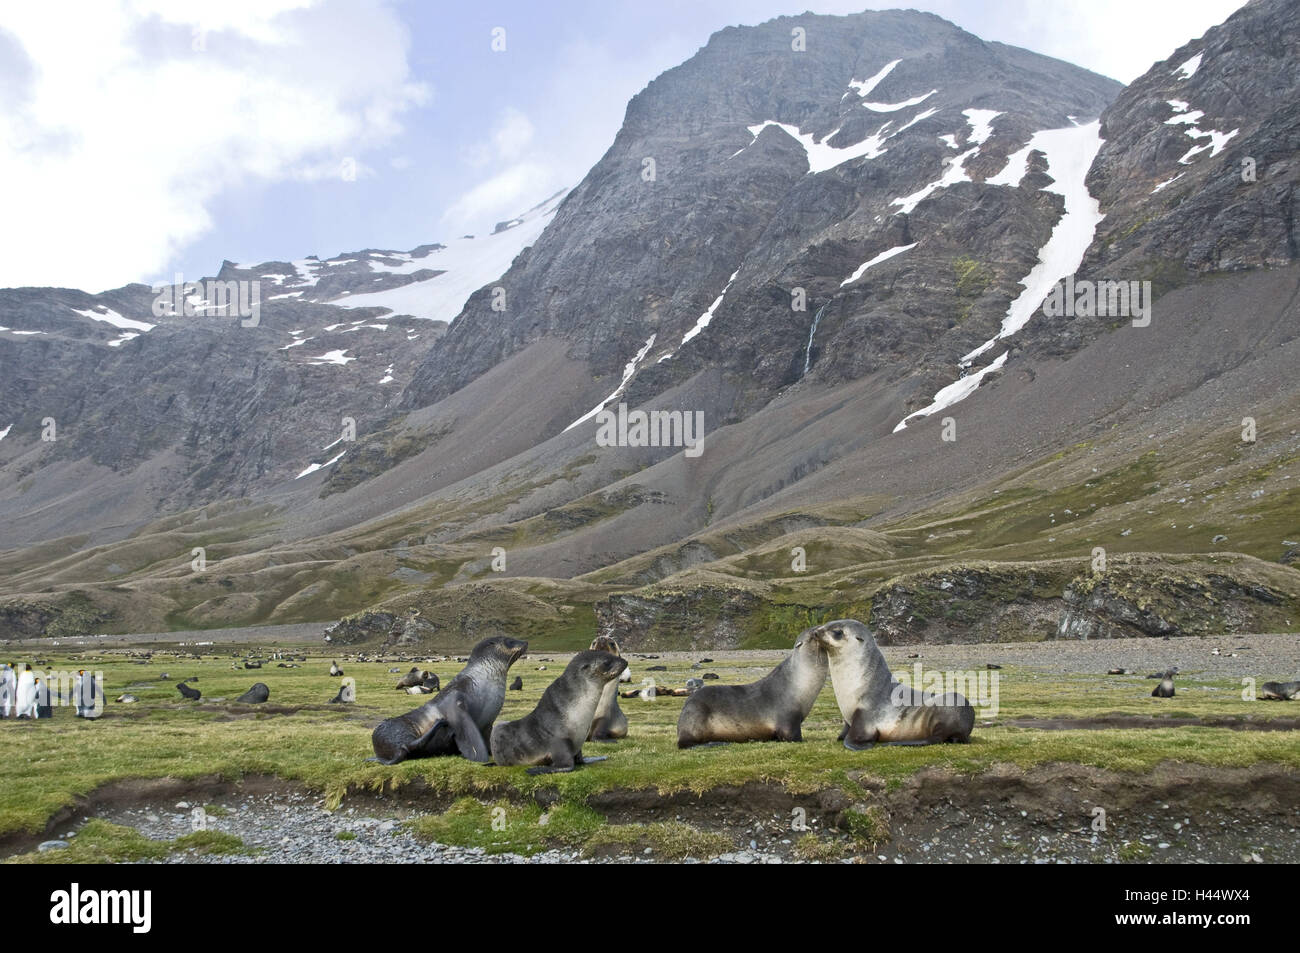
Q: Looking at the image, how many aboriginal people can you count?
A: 0